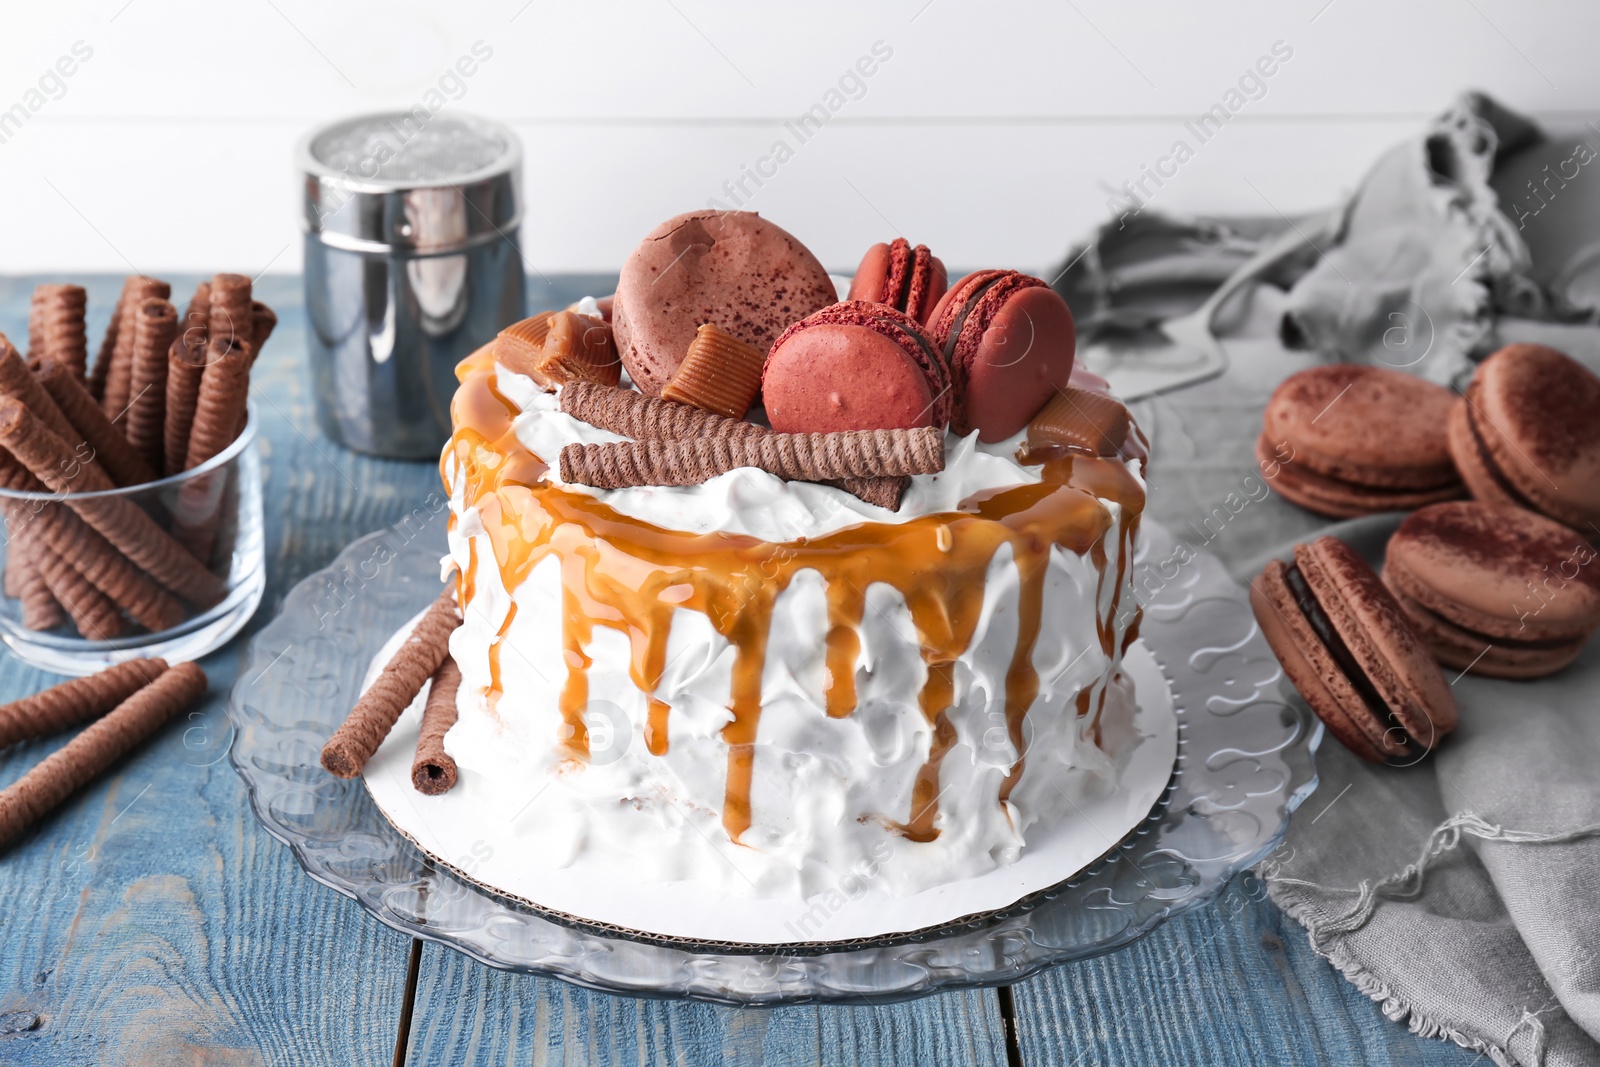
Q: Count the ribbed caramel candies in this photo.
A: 4